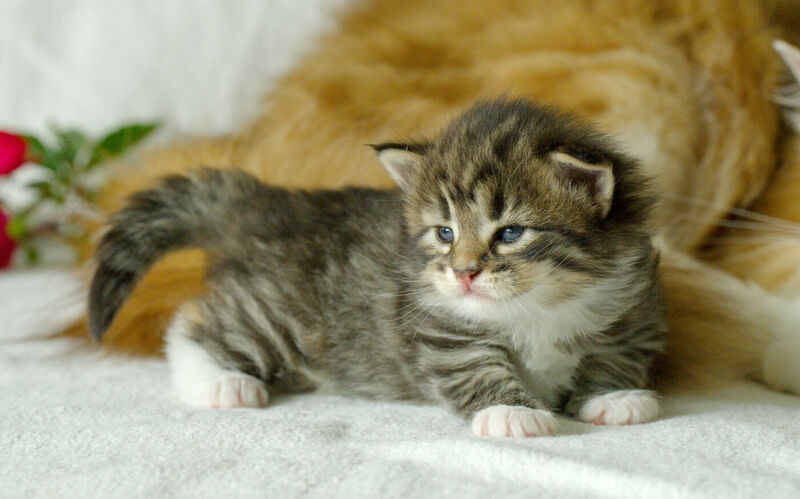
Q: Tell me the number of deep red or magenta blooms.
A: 2